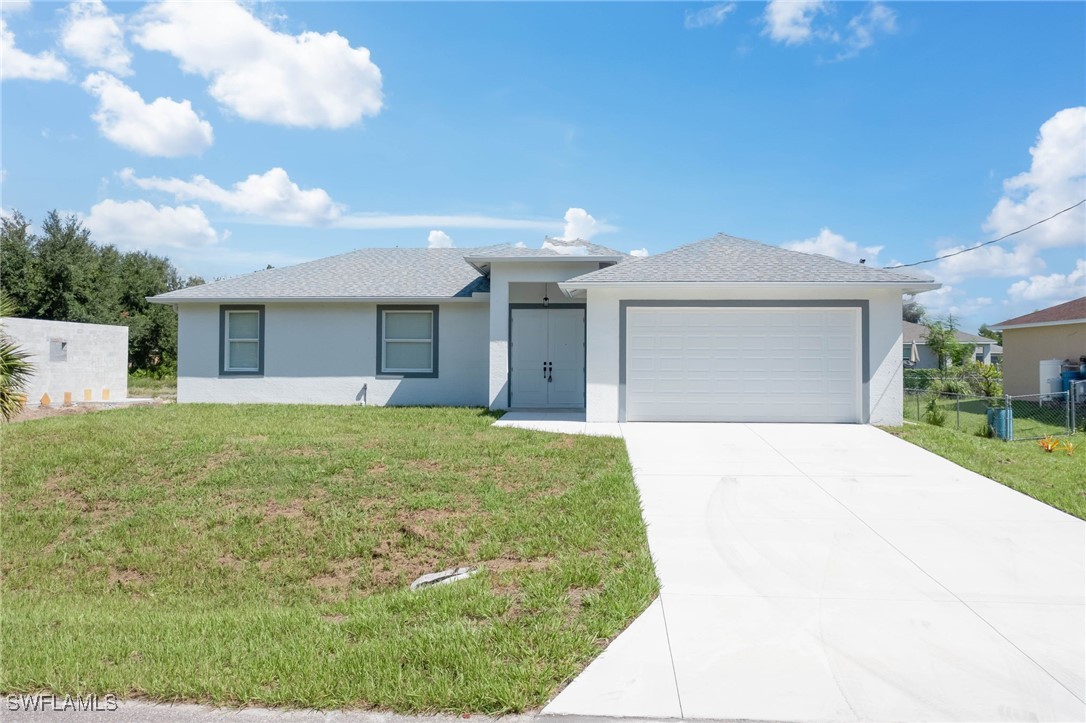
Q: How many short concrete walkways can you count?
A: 1